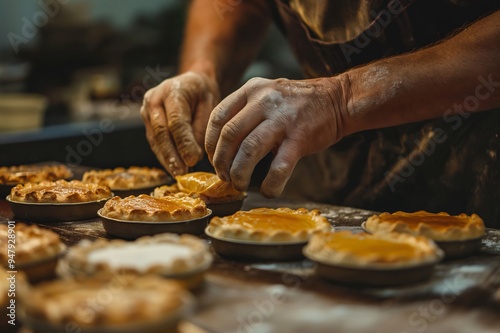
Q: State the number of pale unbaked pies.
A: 1